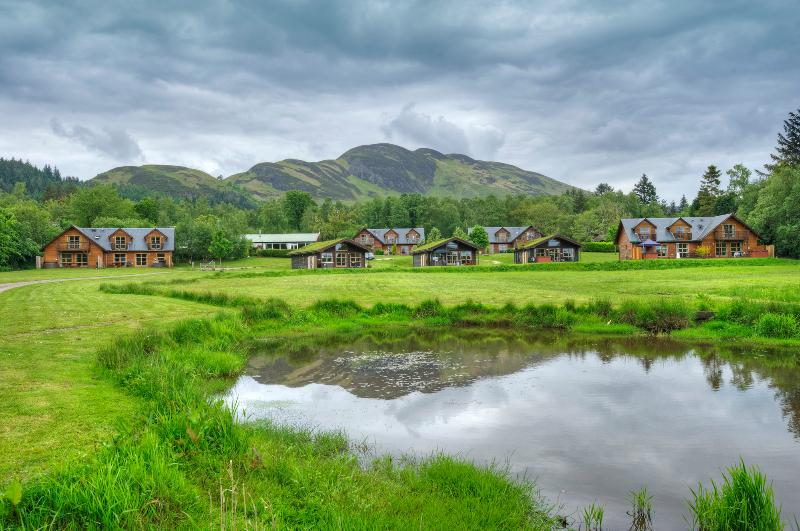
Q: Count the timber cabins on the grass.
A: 7